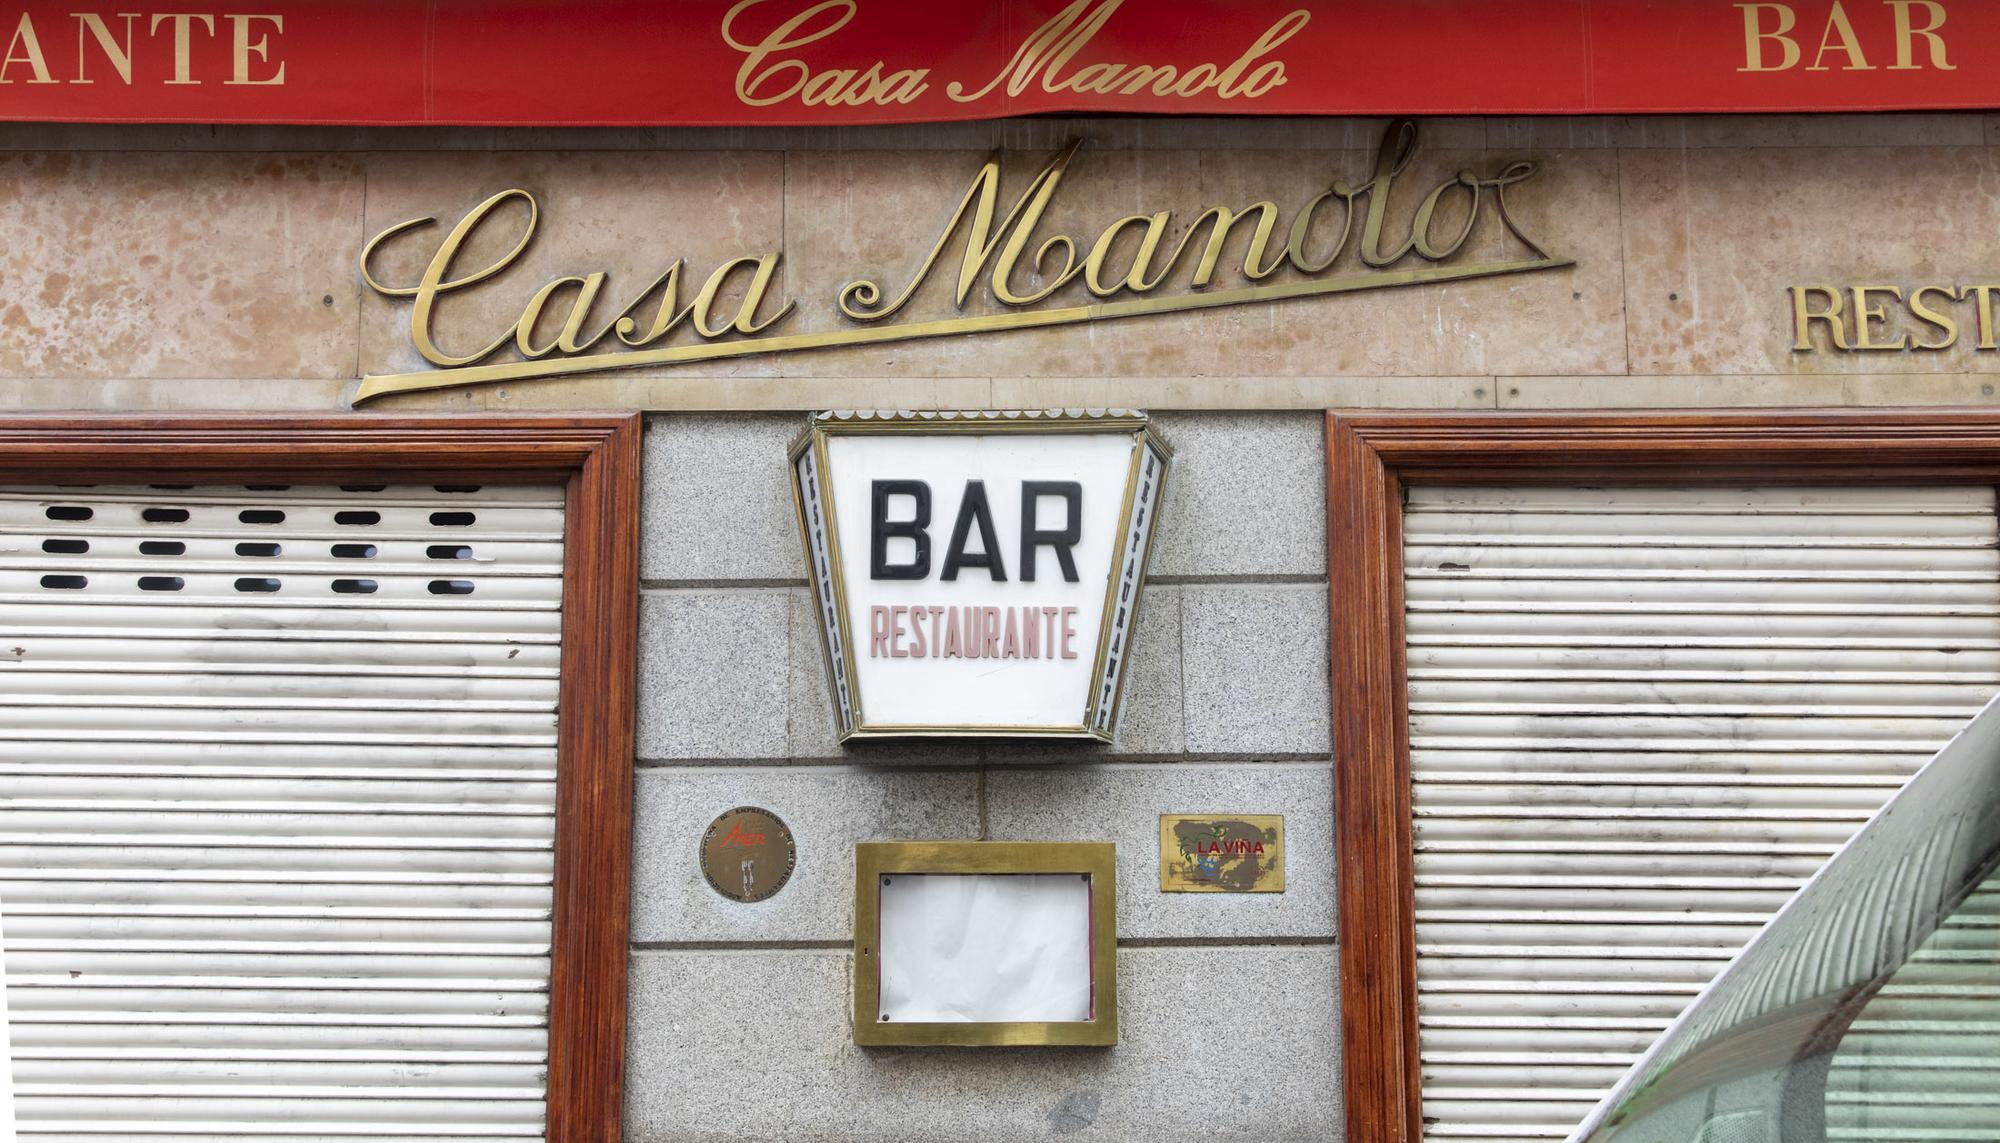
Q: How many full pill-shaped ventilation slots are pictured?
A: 15